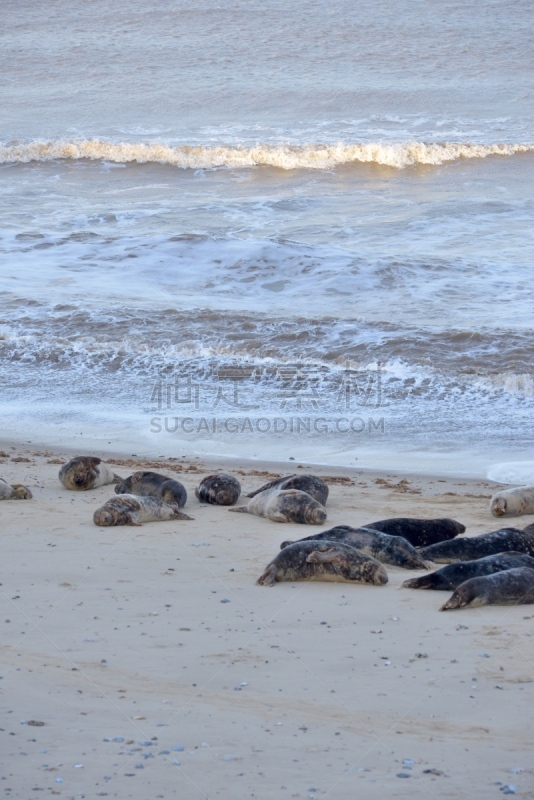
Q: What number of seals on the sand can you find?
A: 14